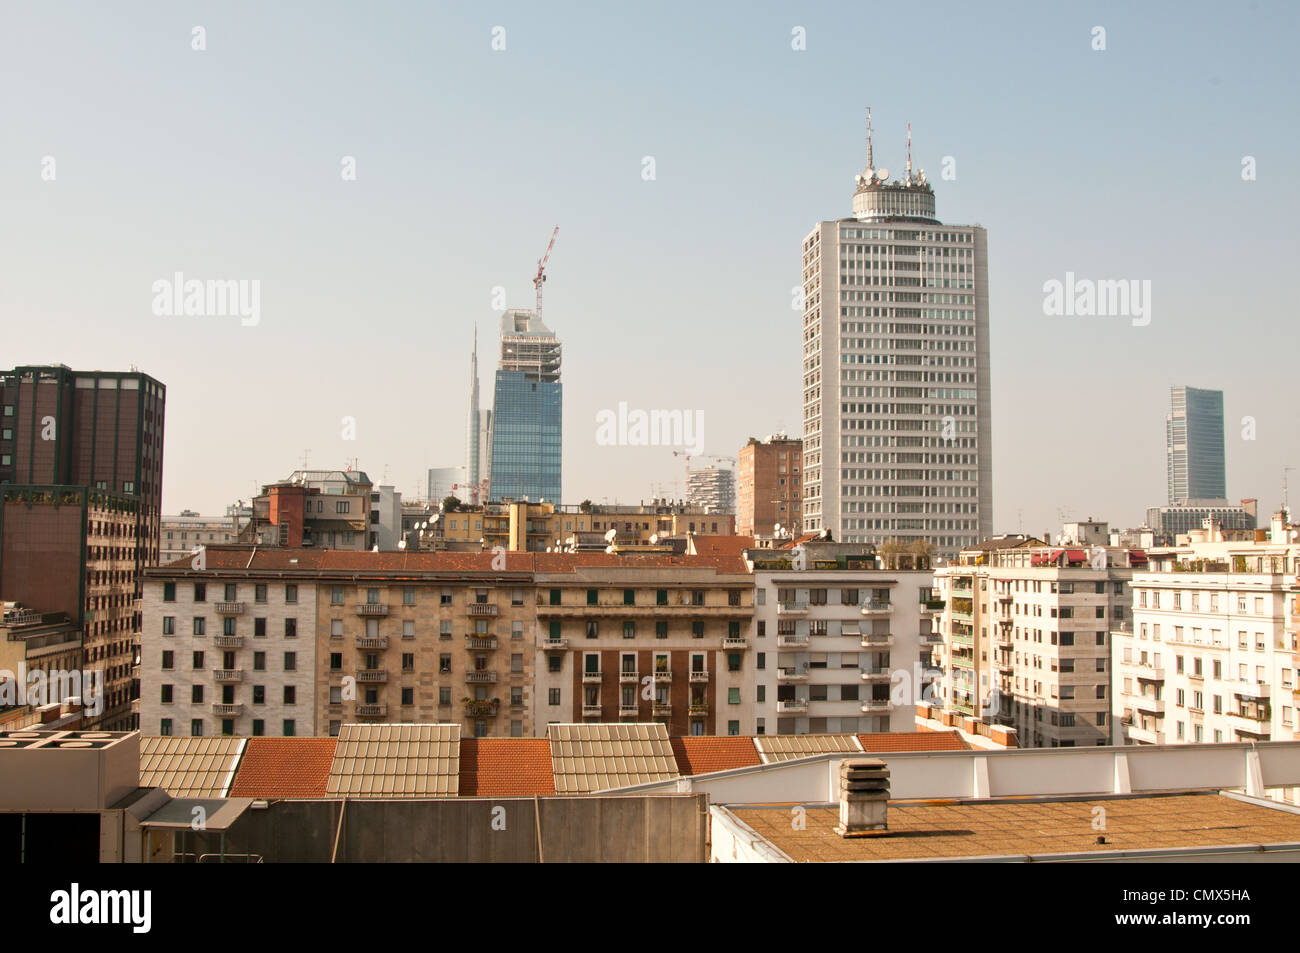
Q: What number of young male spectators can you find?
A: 0